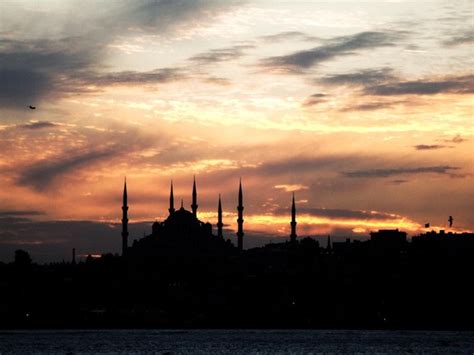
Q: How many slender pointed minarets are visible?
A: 6